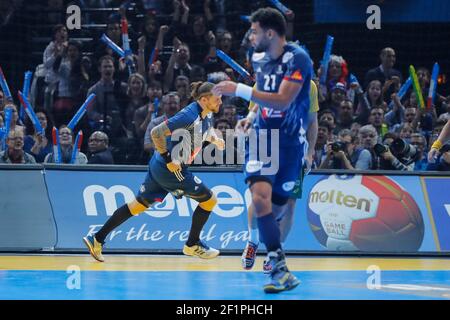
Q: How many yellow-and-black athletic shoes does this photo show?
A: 2